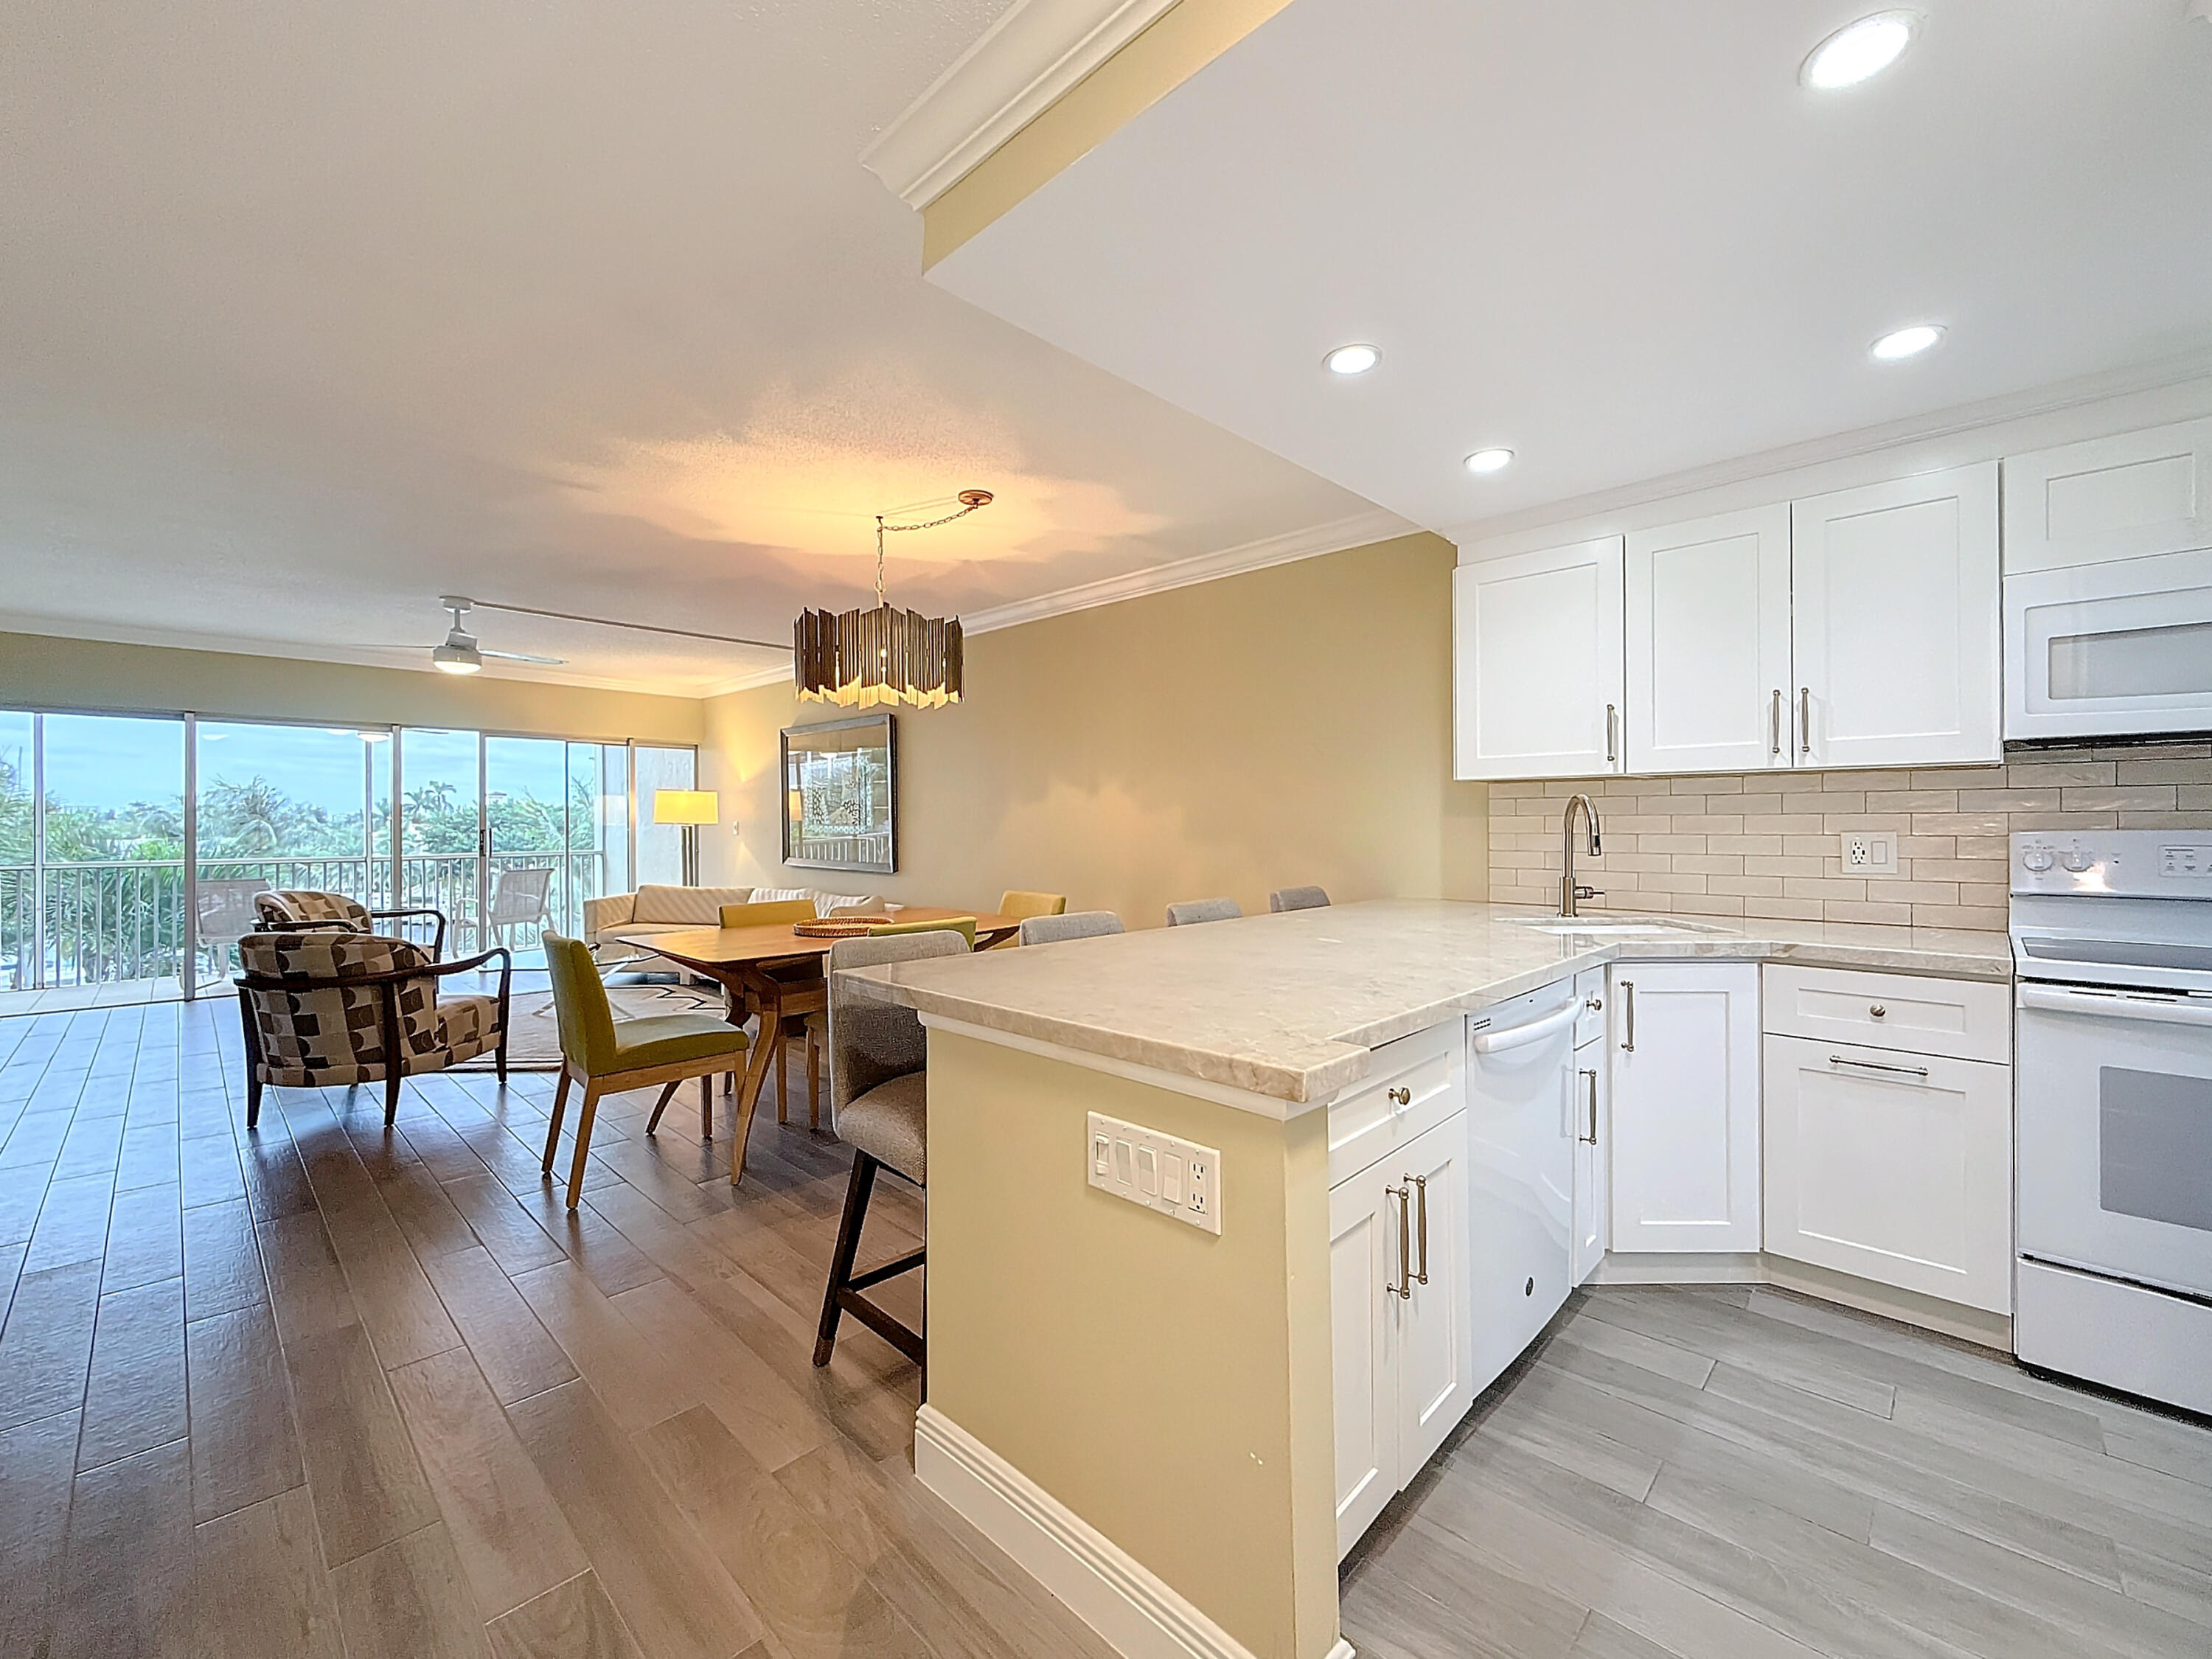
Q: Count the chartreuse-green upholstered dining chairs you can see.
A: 4